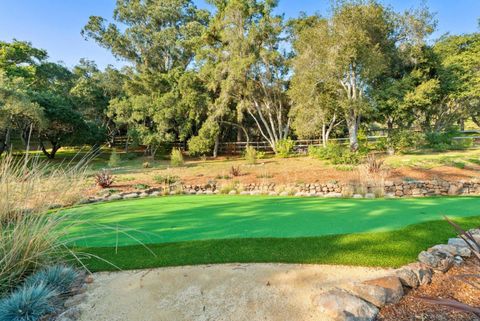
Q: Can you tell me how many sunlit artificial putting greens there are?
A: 1